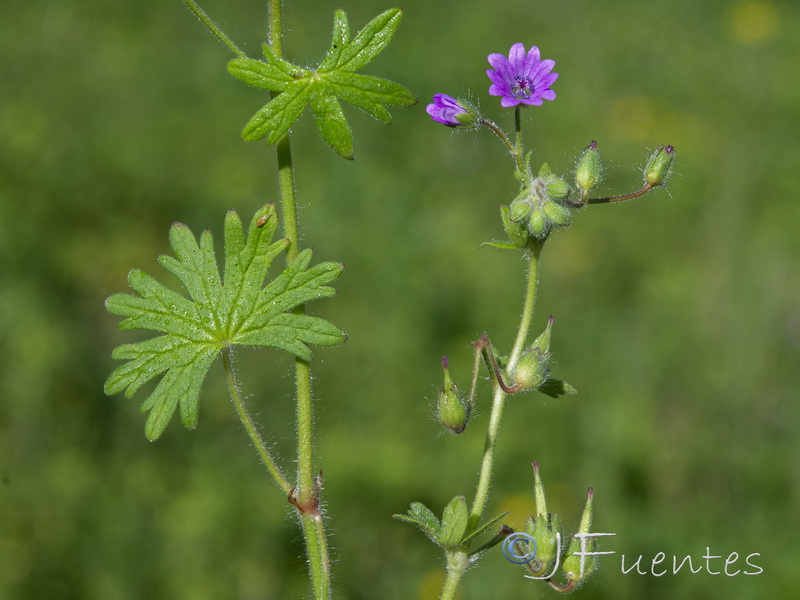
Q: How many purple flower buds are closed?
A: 1